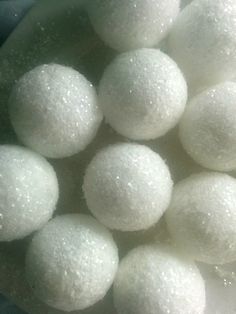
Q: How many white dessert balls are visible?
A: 10